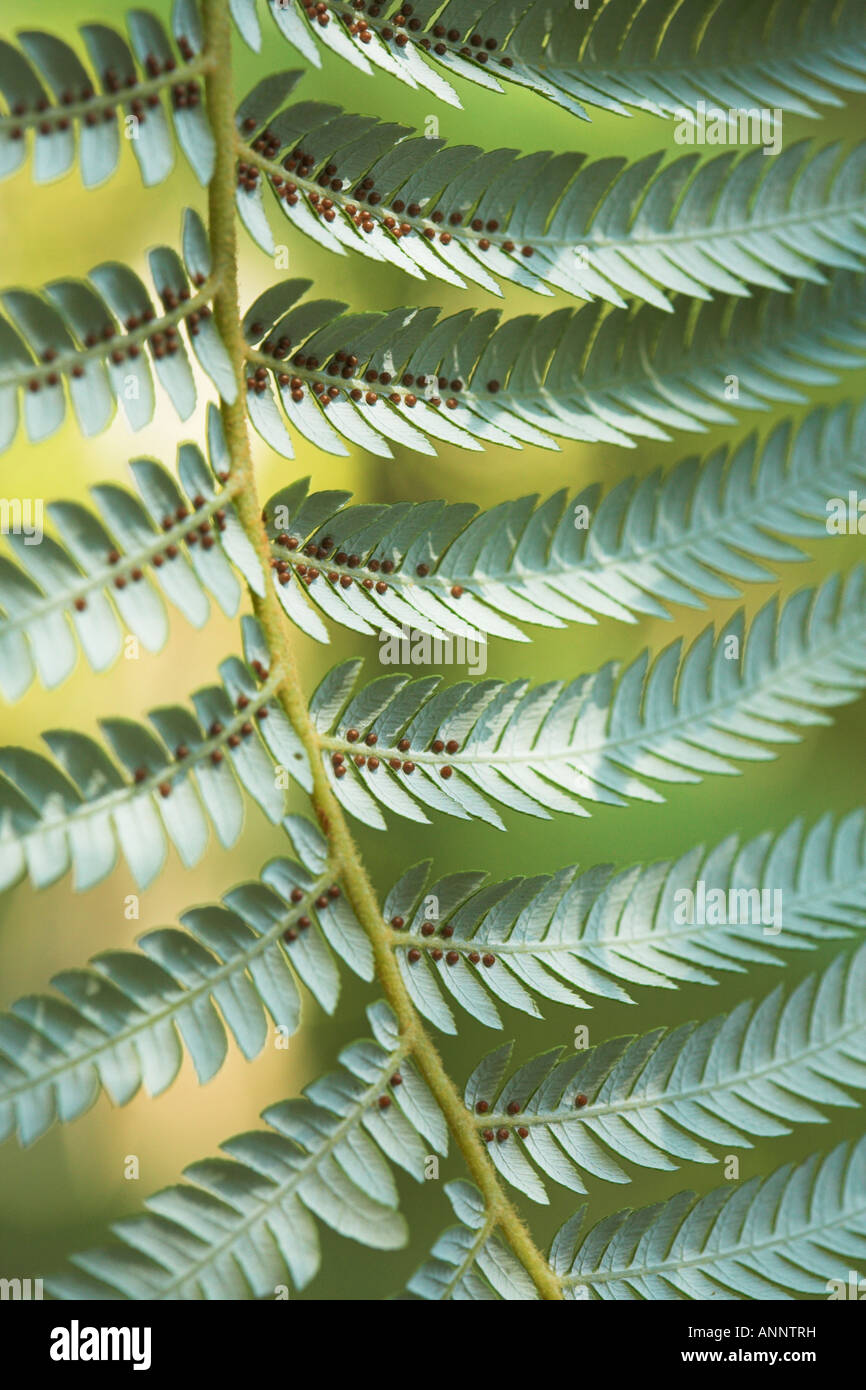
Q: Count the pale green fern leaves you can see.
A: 15